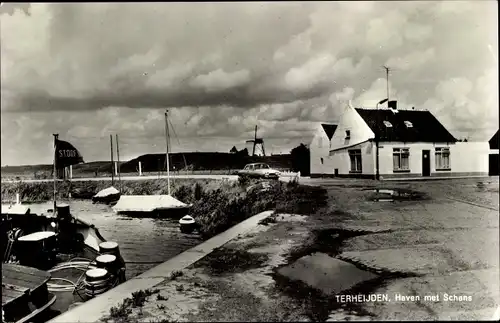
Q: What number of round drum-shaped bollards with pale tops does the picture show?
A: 3